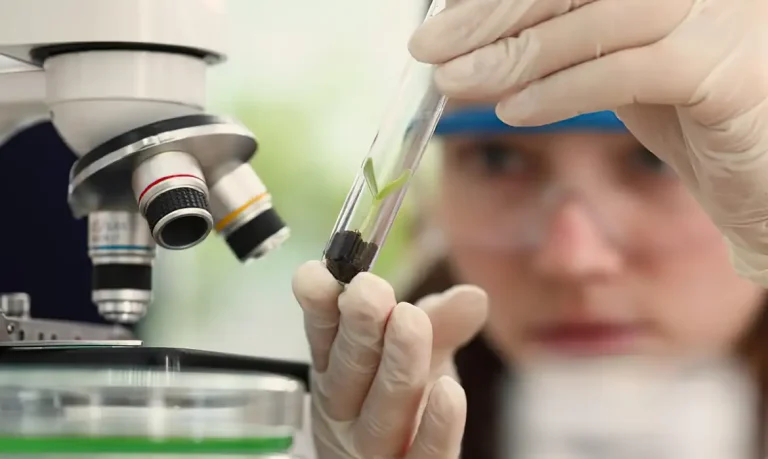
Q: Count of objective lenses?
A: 3